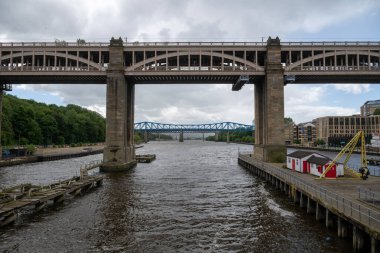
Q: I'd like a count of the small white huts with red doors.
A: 2